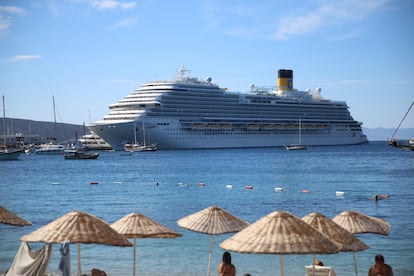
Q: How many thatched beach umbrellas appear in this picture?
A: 7